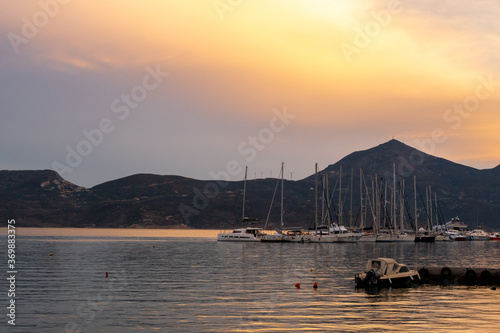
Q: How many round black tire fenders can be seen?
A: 4